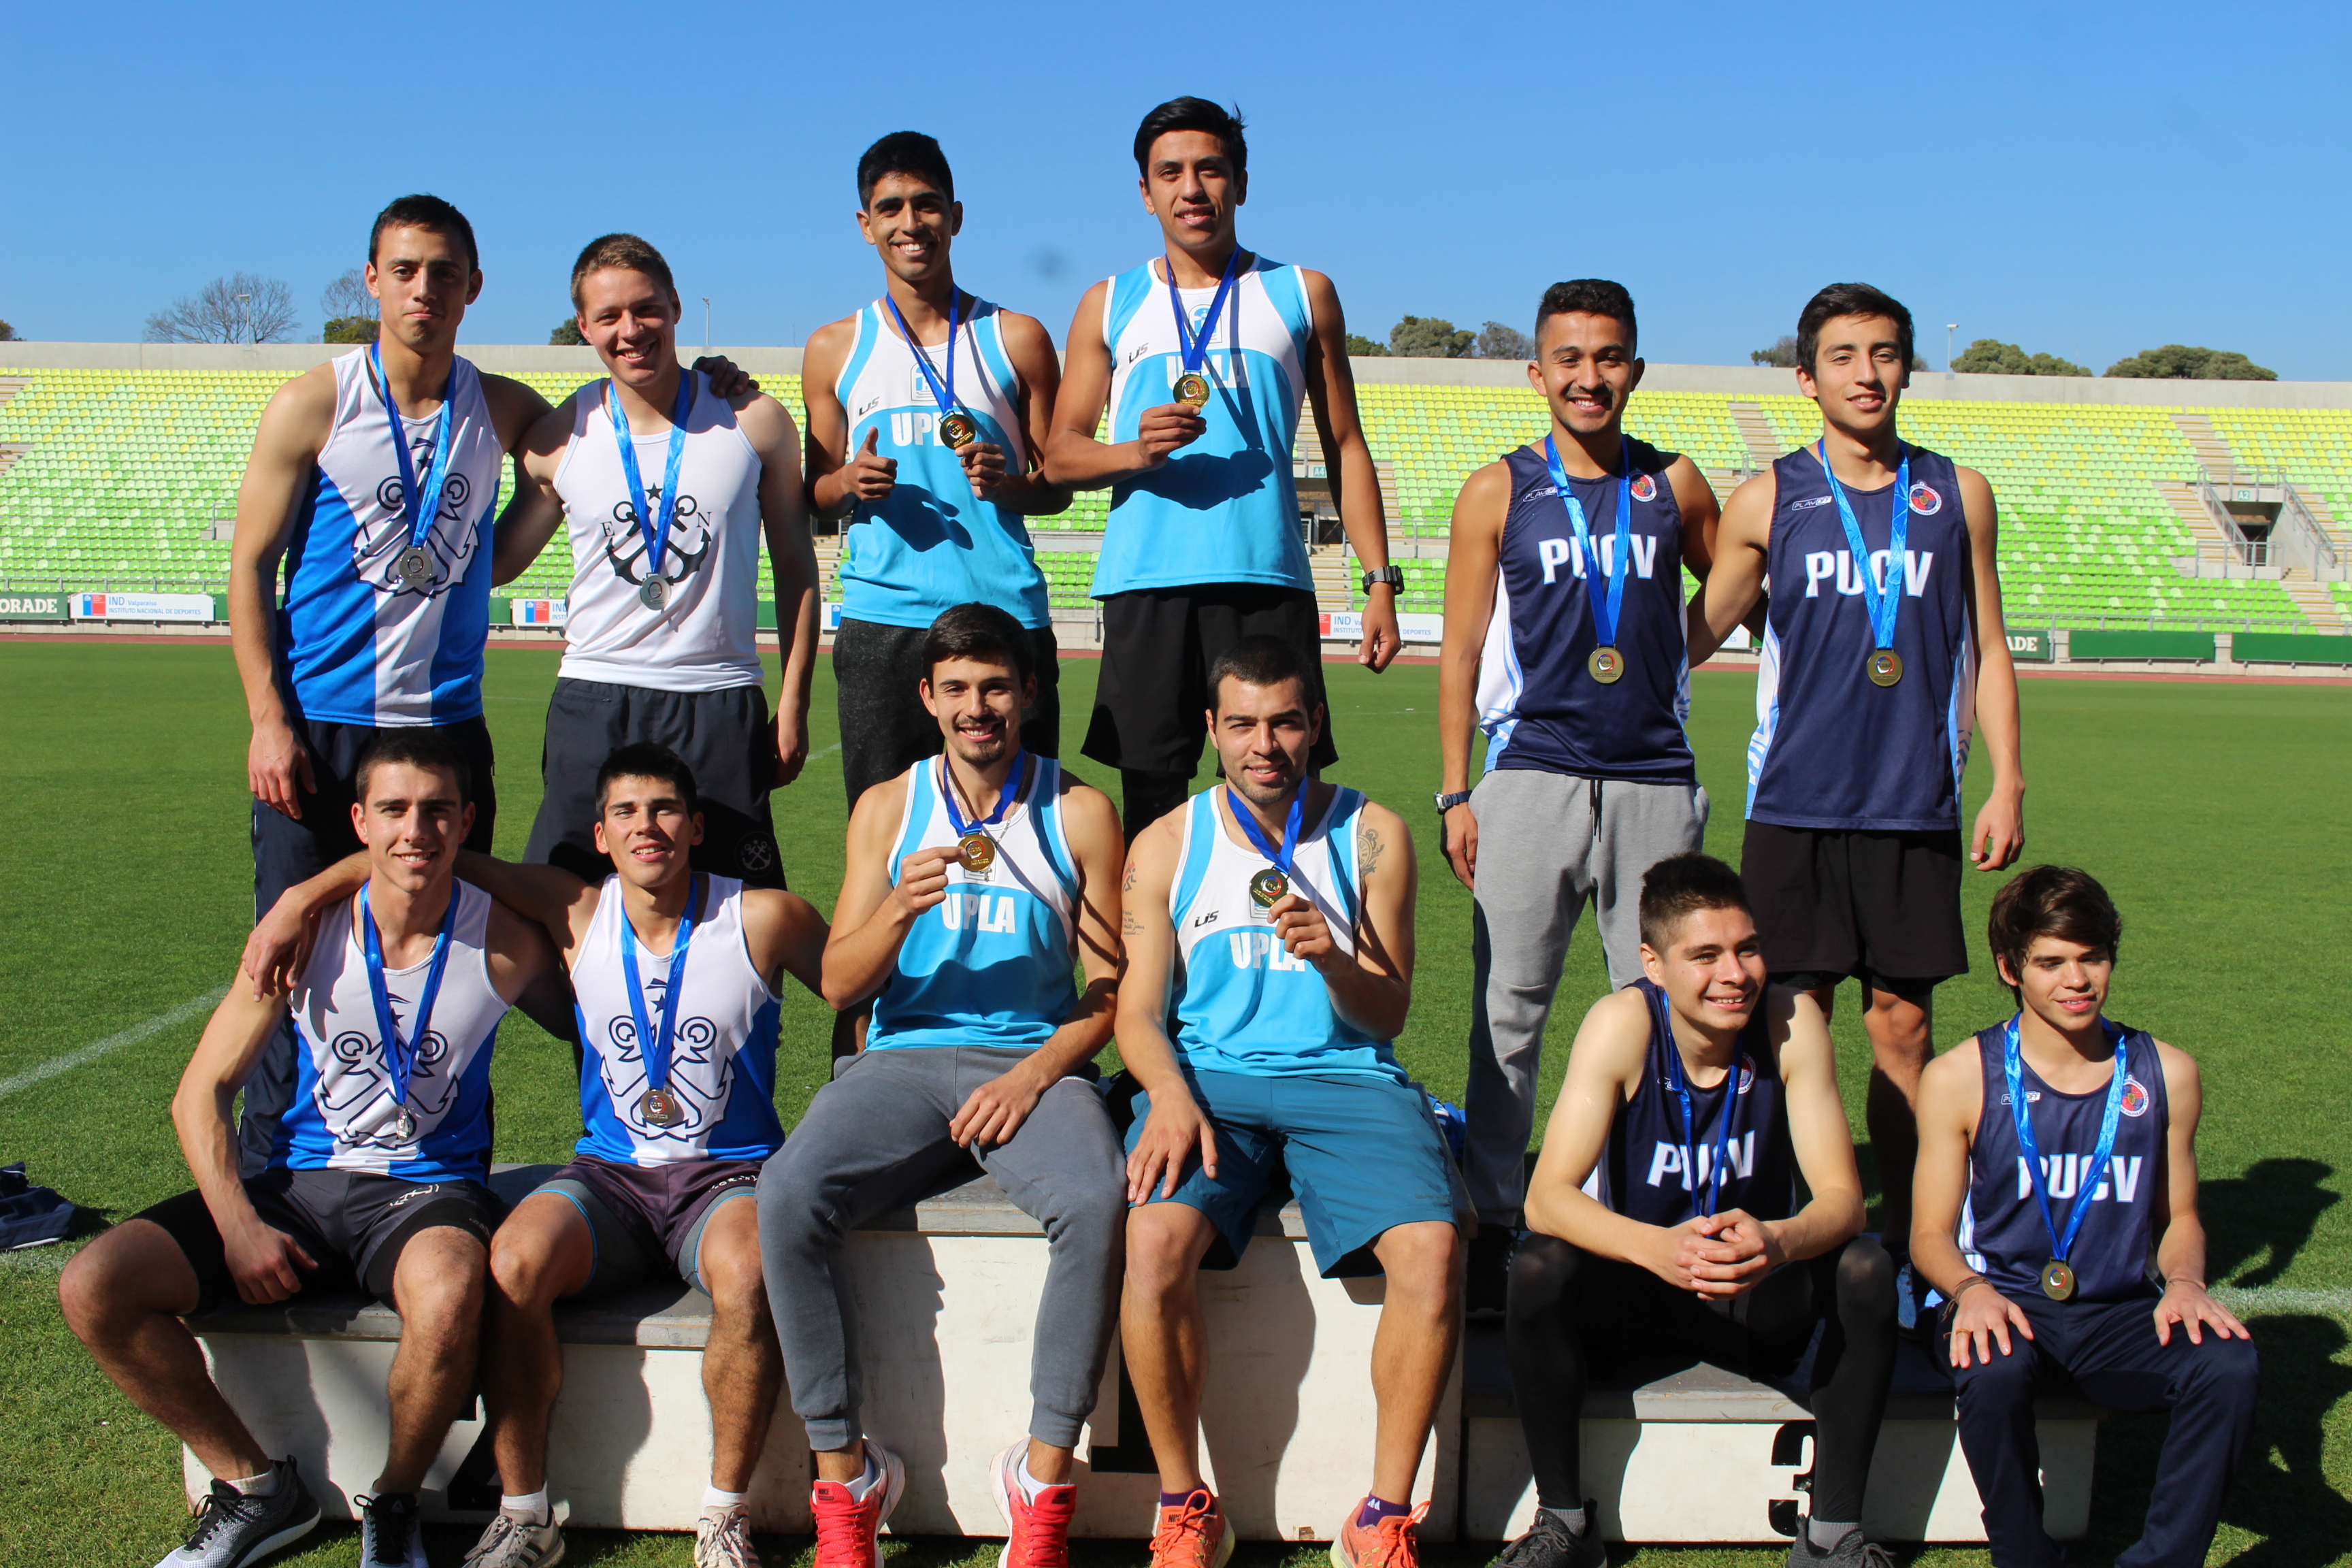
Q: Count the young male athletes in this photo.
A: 12